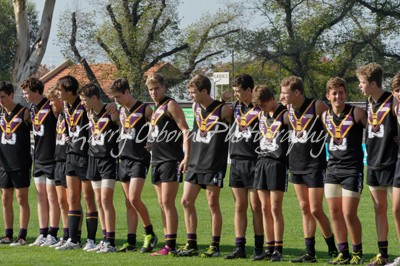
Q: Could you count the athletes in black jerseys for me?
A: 14